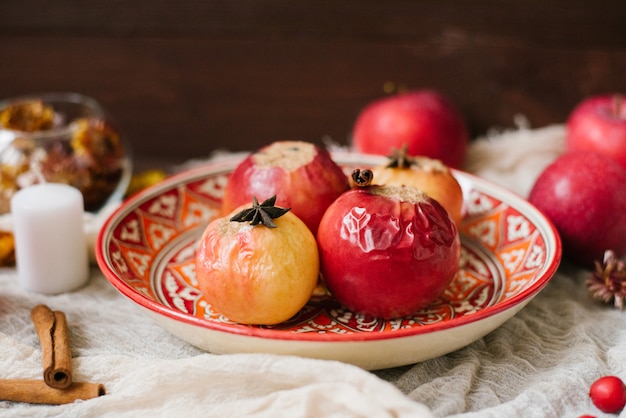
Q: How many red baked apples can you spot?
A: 2